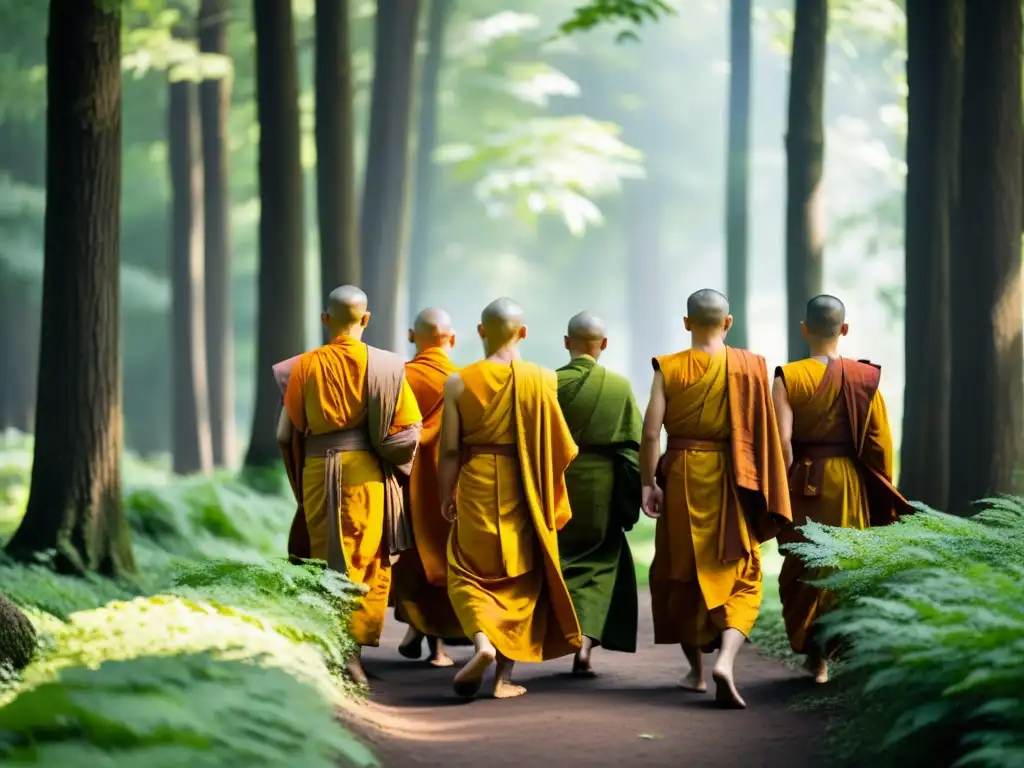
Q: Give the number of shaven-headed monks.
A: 6